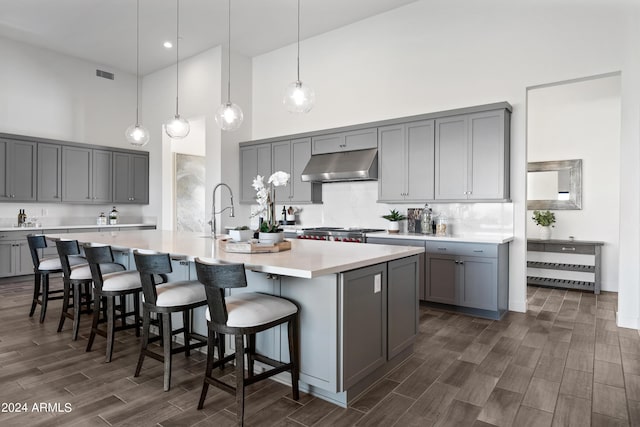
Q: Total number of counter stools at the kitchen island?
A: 5